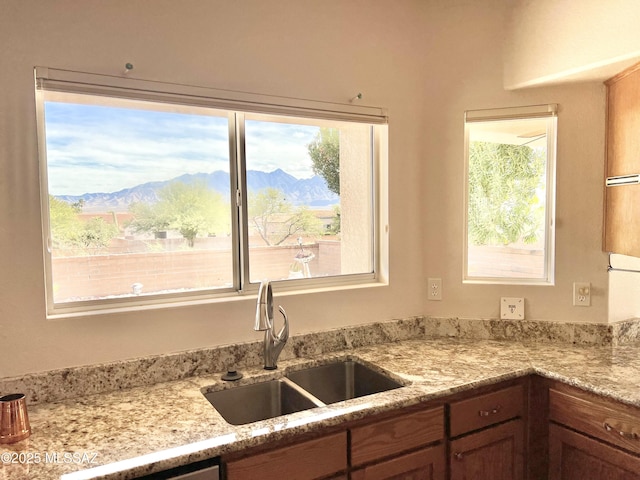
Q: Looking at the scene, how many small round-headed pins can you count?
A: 2